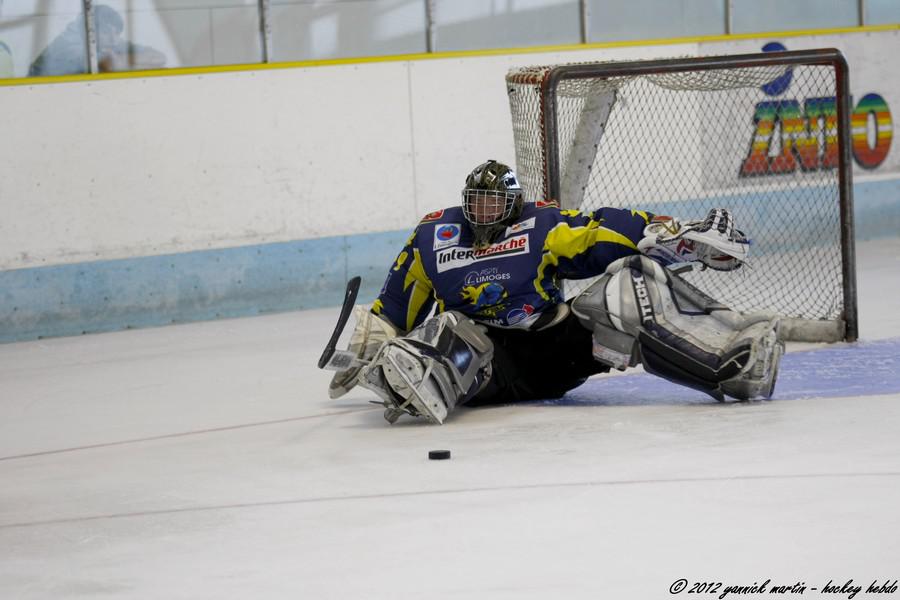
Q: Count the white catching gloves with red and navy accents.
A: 1